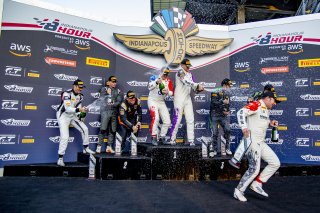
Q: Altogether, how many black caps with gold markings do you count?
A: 8